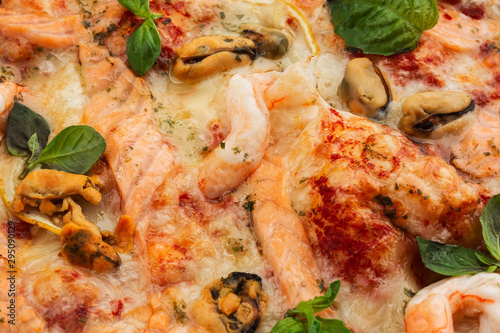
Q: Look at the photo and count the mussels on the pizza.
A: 7